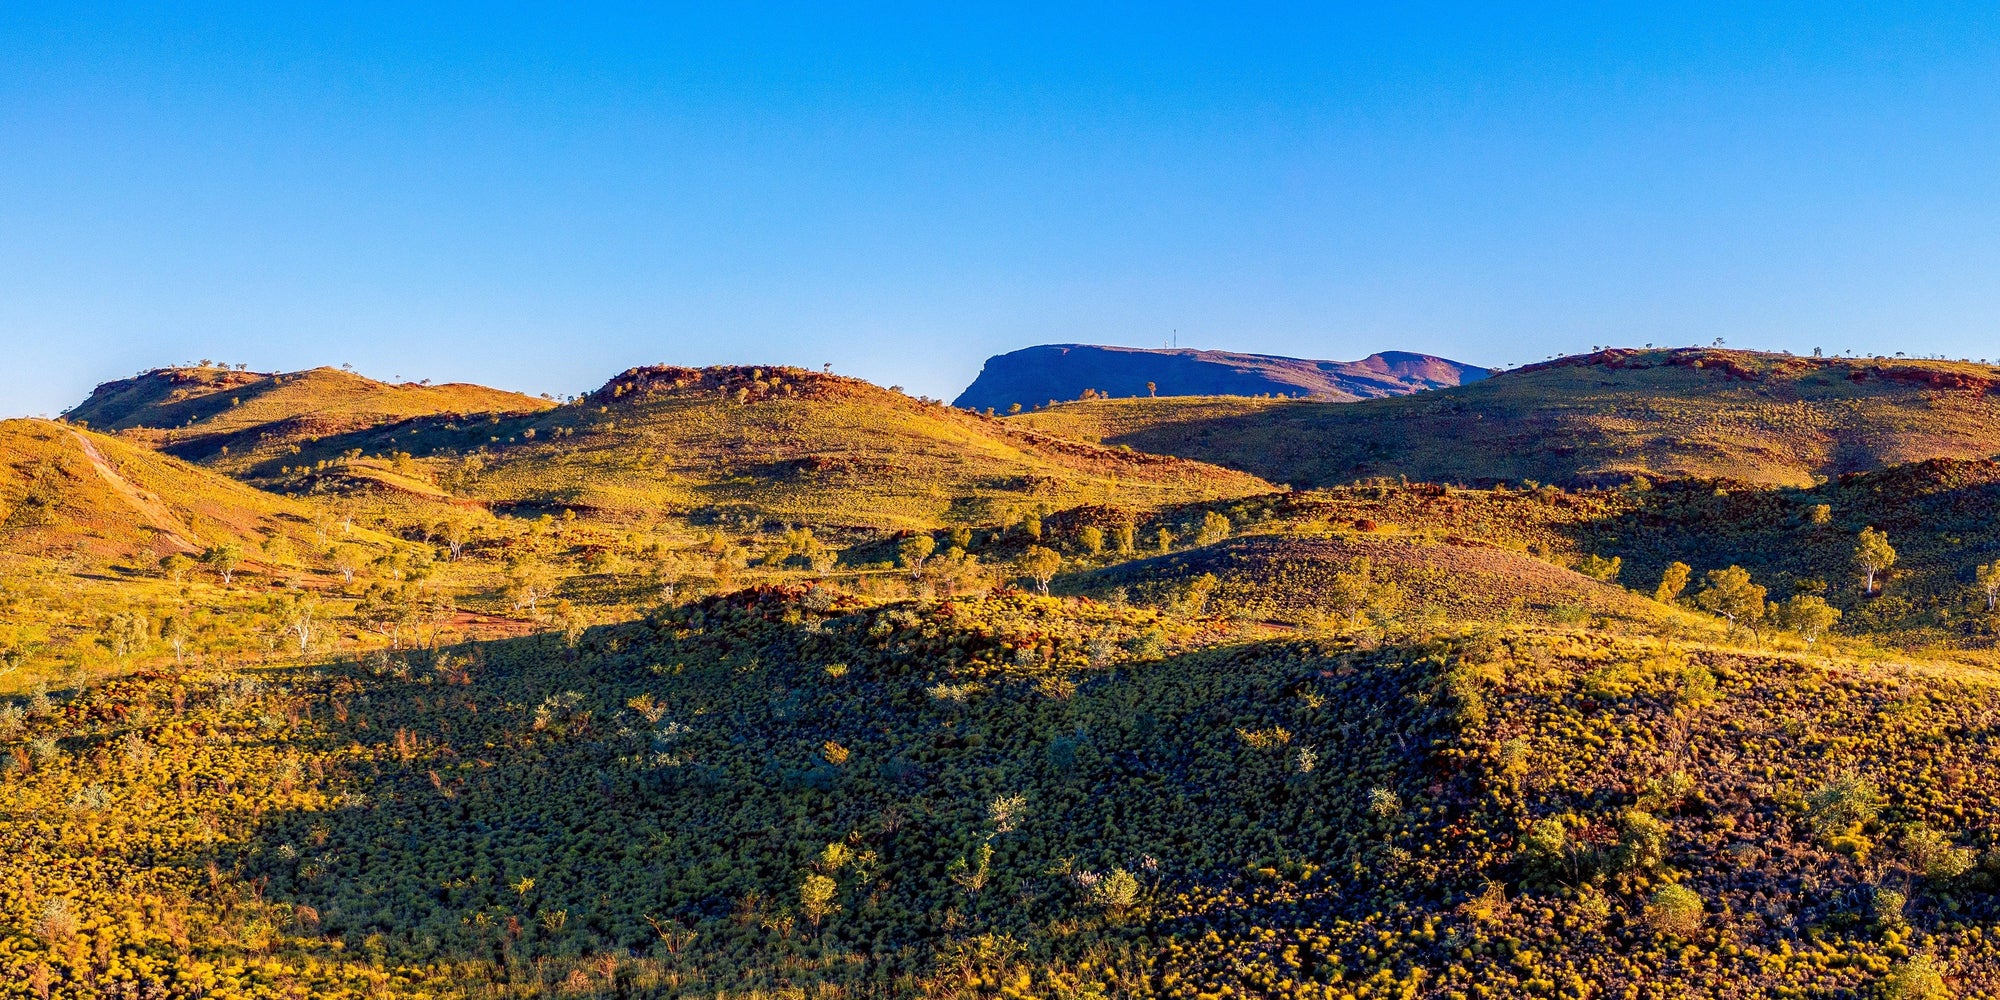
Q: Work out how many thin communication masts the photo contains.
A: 2